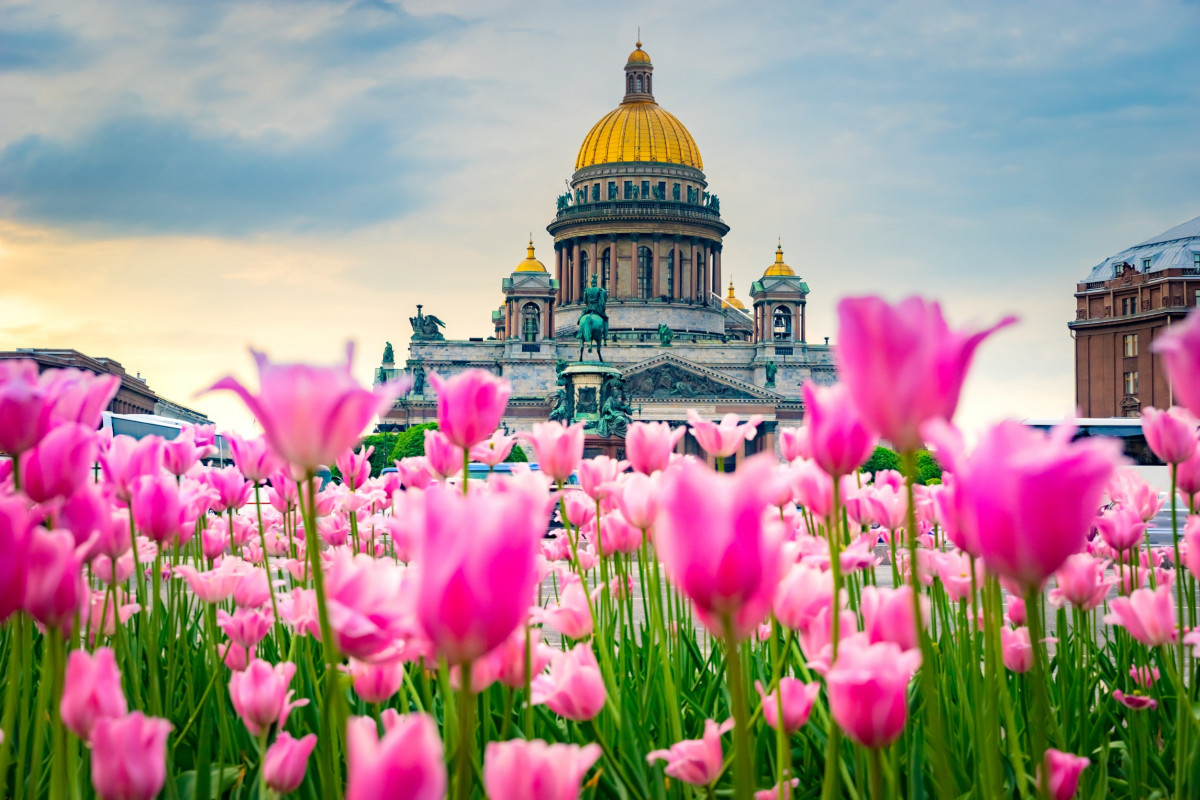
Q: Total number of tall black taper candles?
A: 0